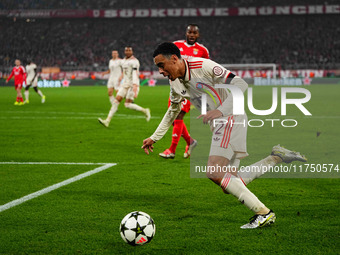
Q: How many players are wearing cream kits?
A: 4